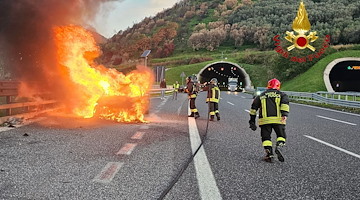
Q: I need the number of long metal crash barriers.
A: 2